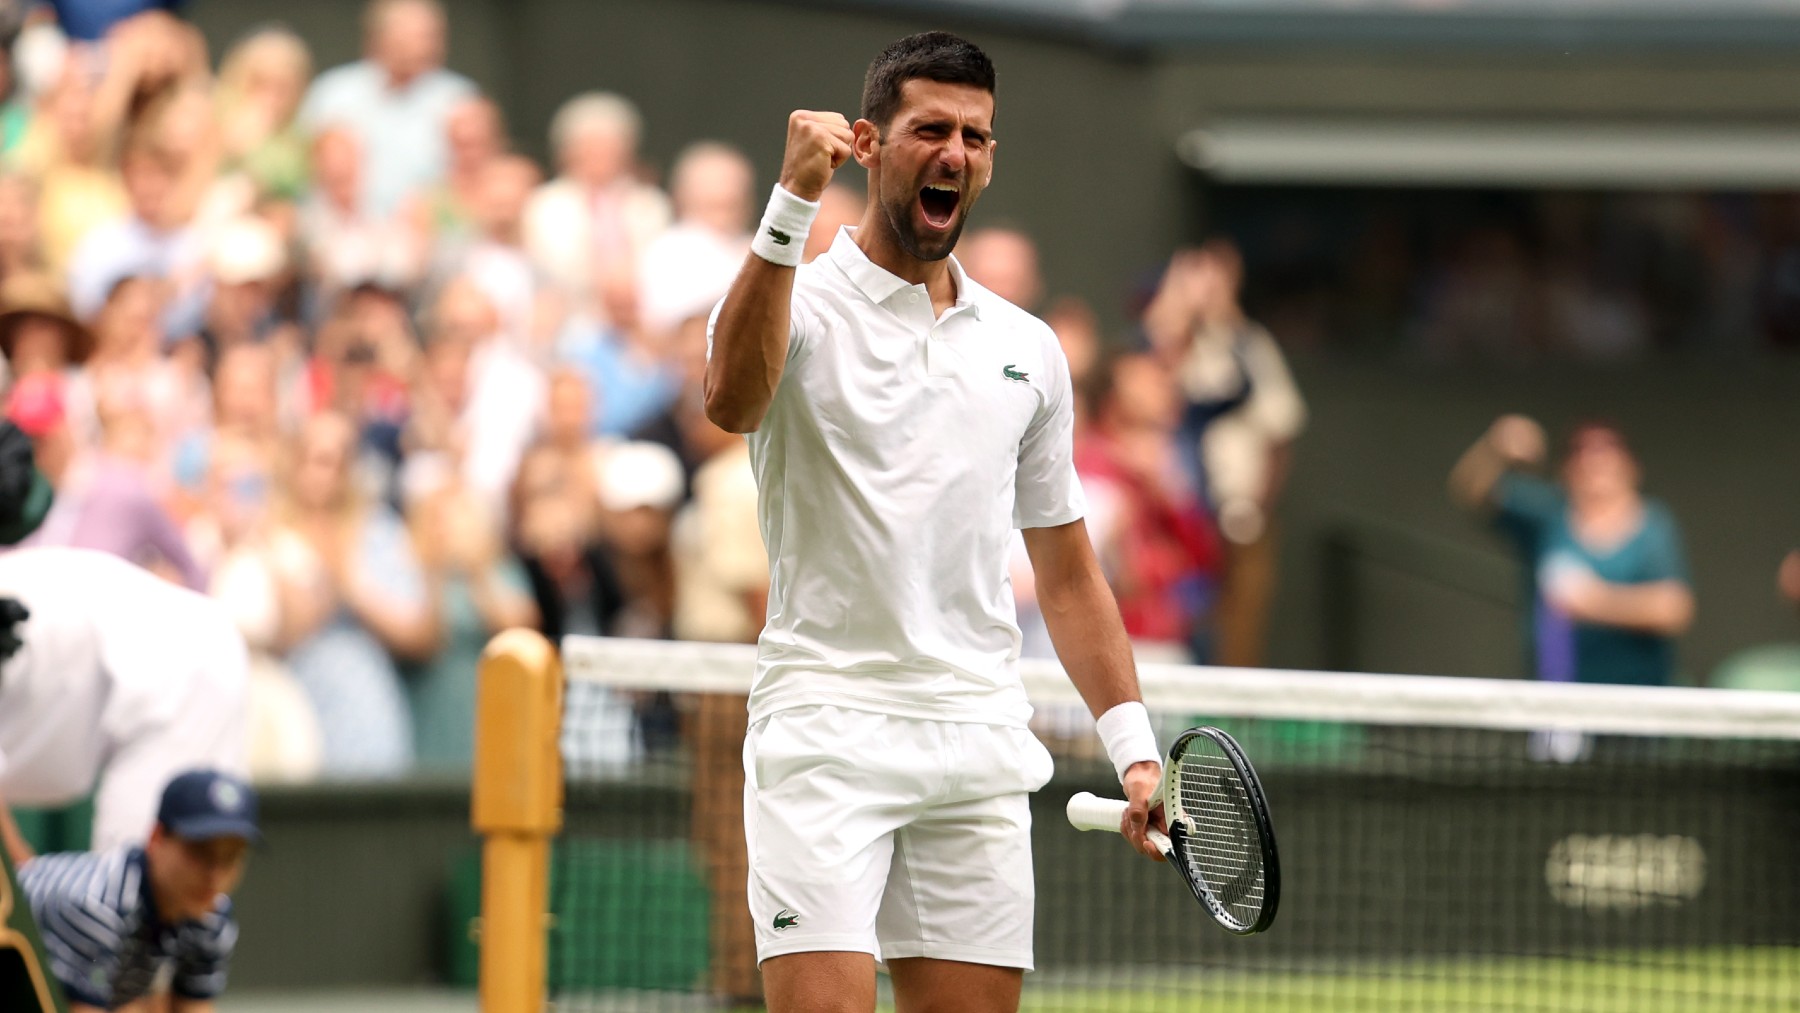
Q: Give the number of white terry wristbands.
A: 2